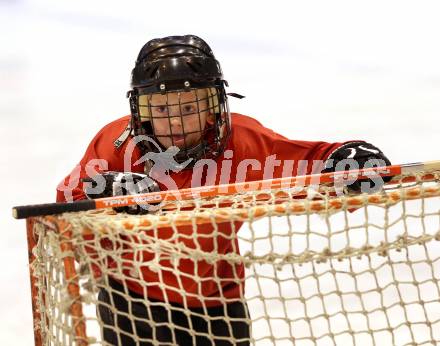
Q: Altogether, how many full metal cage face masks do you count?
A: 1